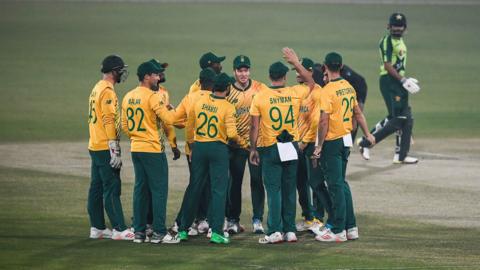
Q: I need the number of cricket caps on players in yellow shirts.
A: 9